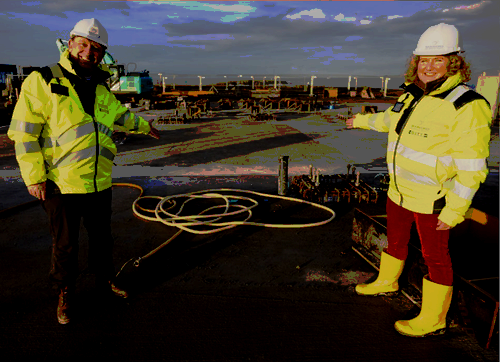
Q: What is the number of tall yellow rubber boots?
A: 2